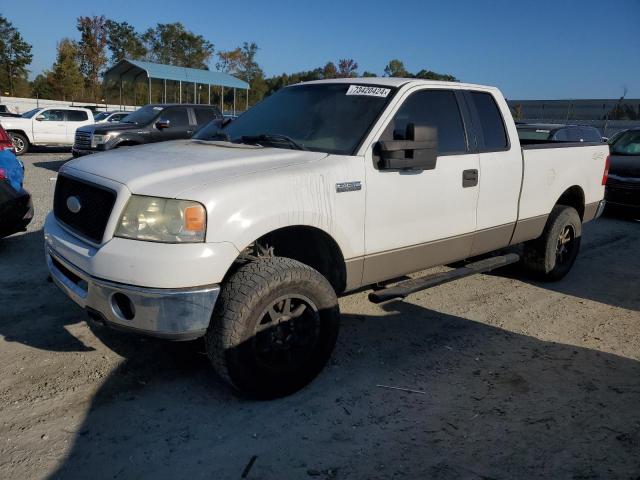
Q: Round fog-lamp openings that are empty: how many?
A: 1